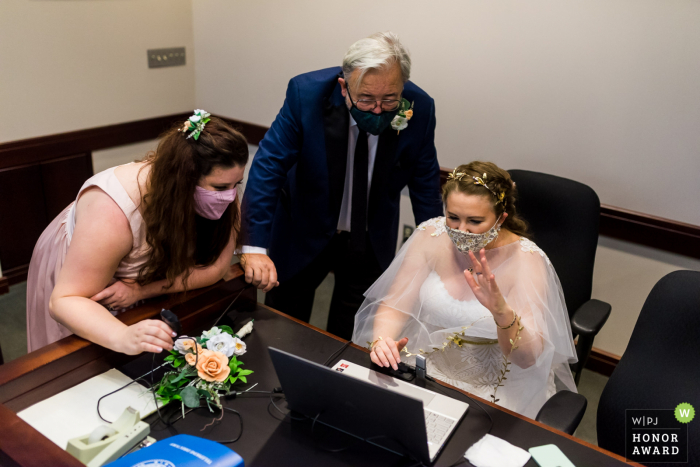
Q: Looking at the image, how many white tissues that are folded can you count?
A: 1